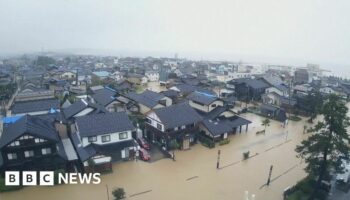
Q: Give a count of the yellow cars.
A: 0